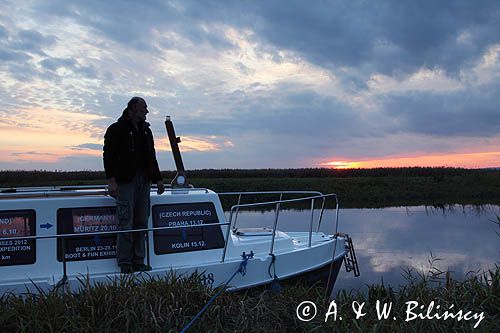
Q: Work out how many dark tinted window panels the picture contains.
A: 3